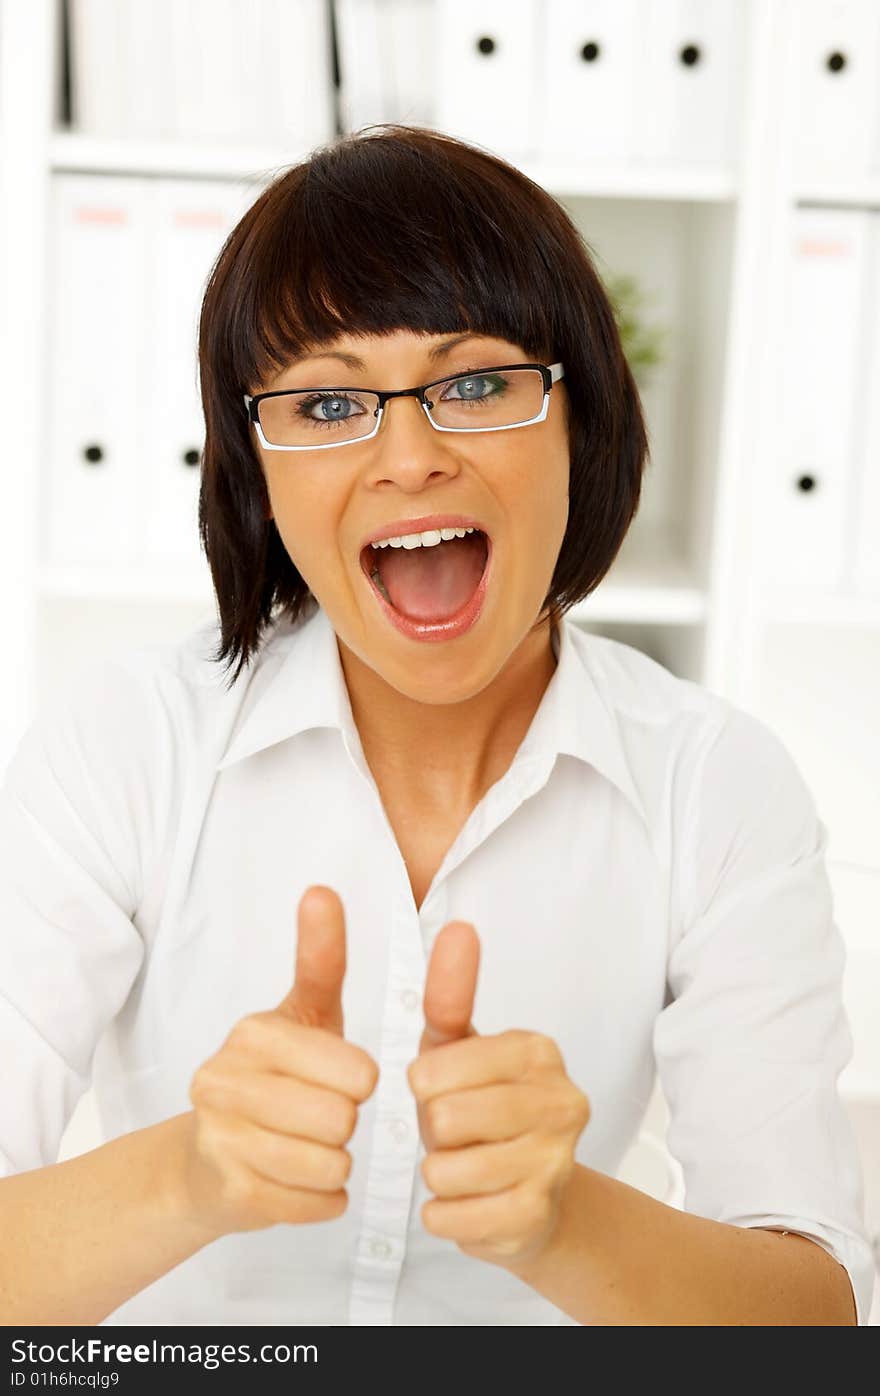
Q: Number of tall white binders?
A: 7